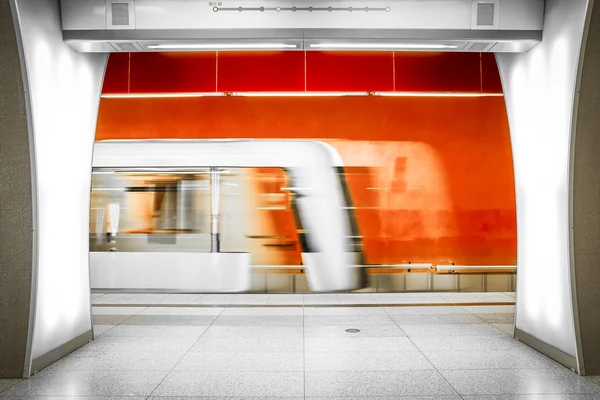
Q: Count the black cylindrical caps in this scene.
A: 0